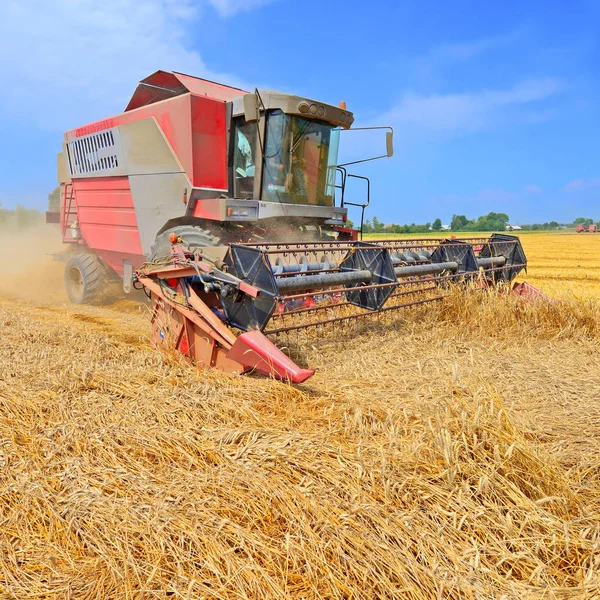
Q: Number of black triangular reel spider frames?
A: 4